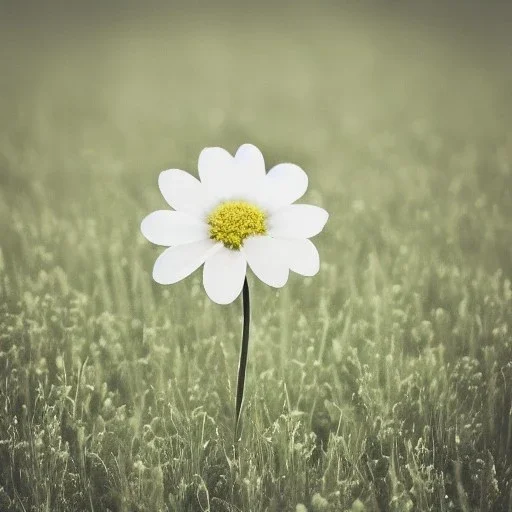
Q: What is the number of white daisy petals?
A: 10